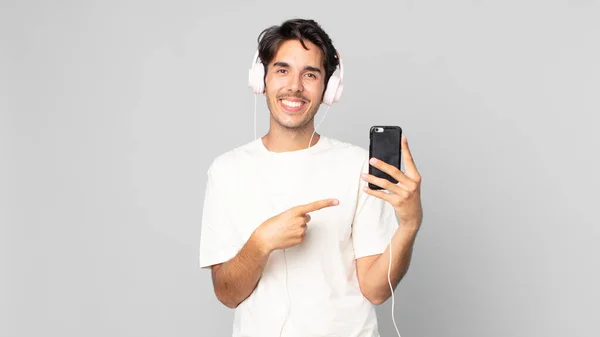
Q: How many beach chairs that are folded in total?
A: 0